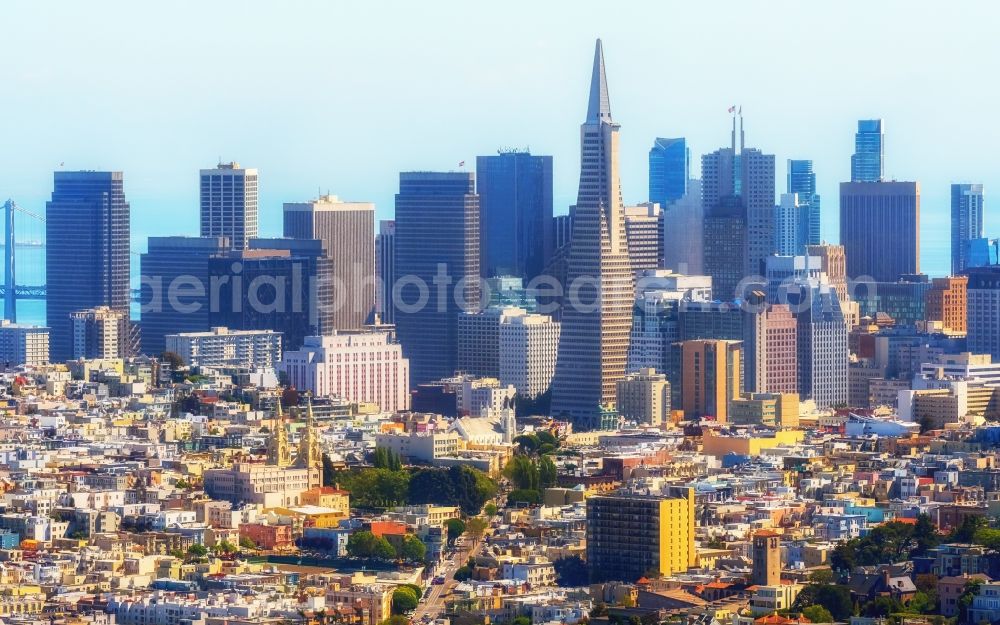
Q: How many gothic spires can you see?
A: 2